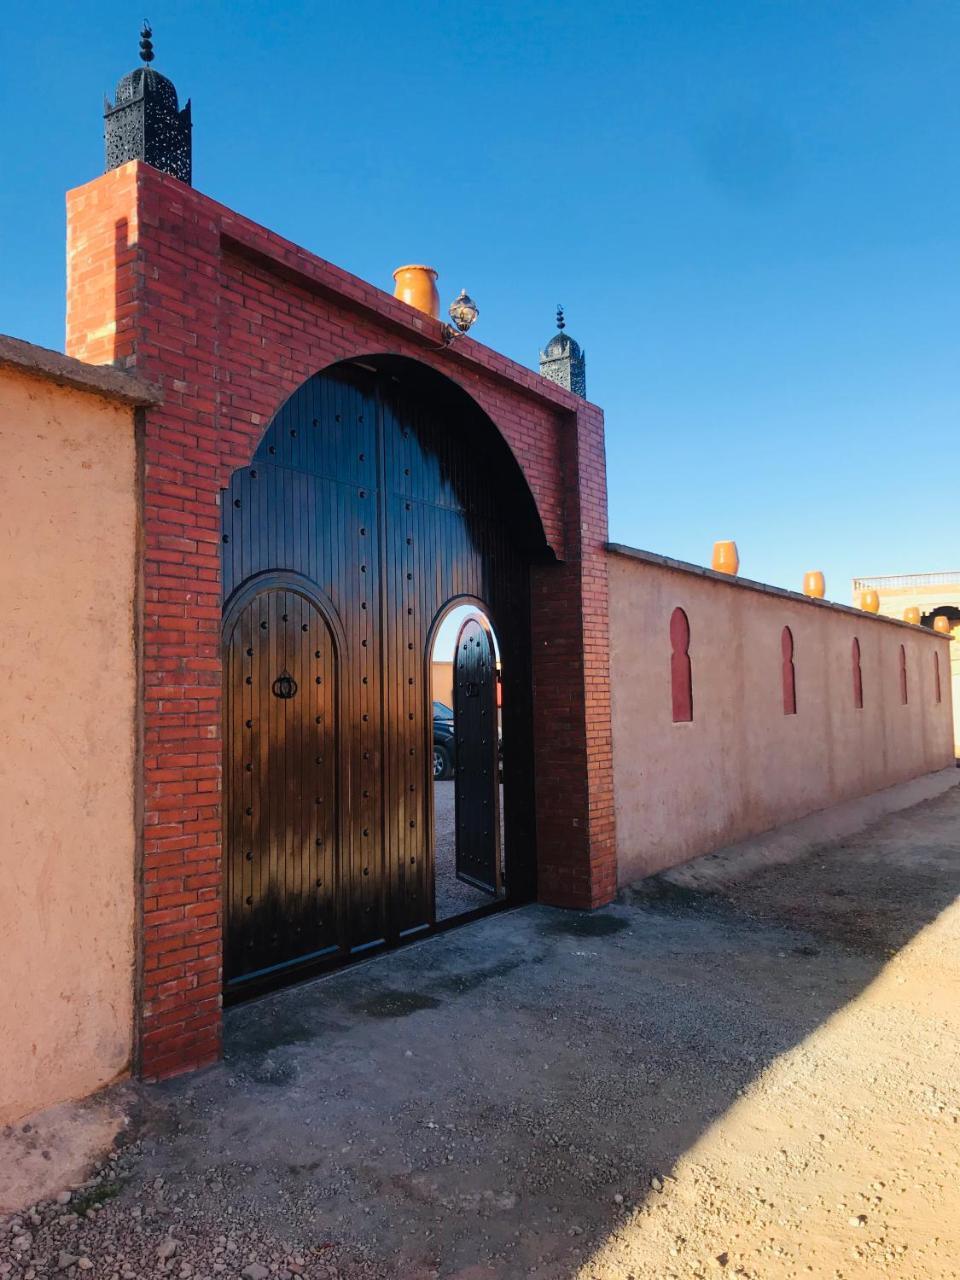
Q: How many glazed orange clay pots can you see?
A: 6